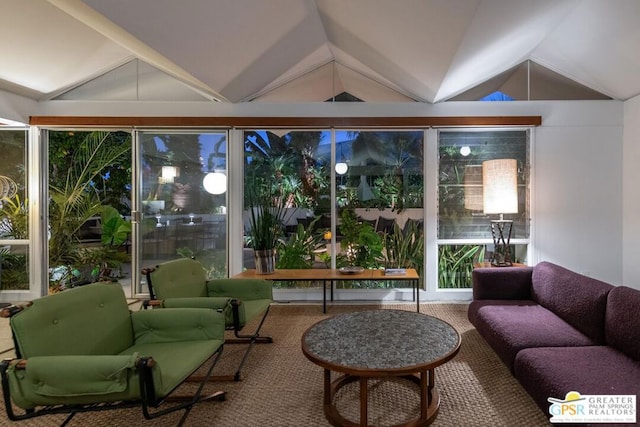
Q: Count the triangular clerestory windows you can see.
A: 3